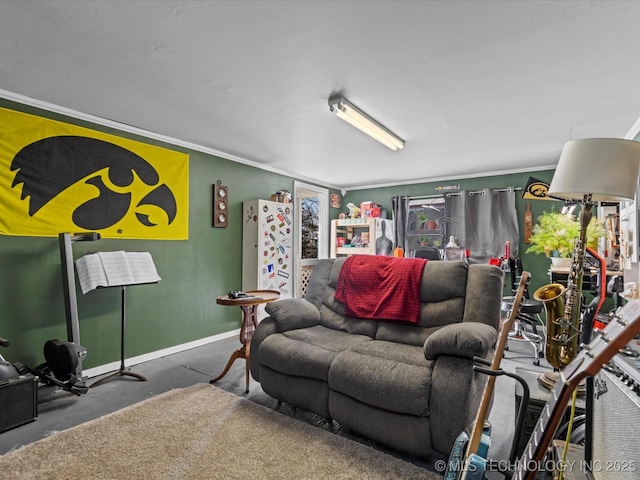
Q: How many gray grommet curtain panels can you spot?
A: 2